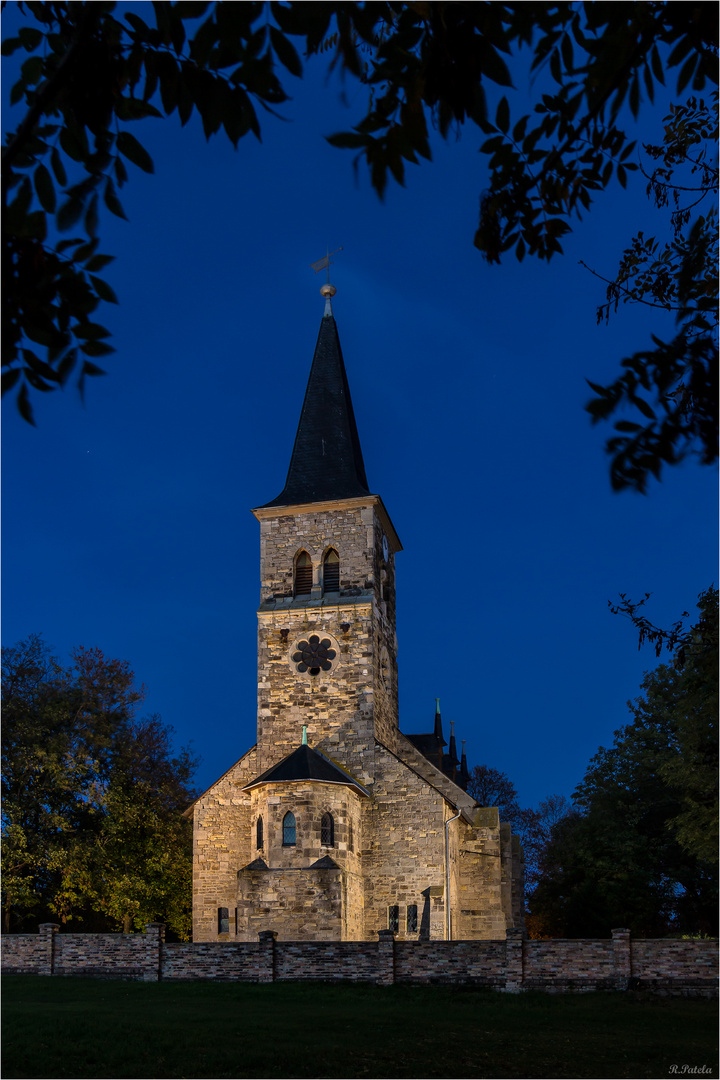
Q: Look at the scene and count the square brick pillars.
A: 6